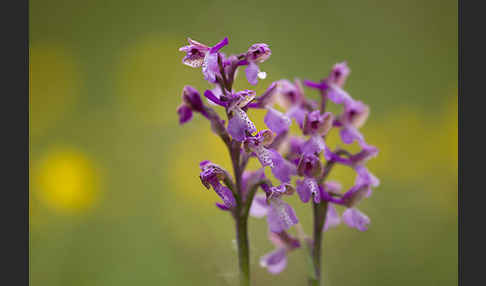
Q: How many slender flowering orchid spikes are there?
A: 2